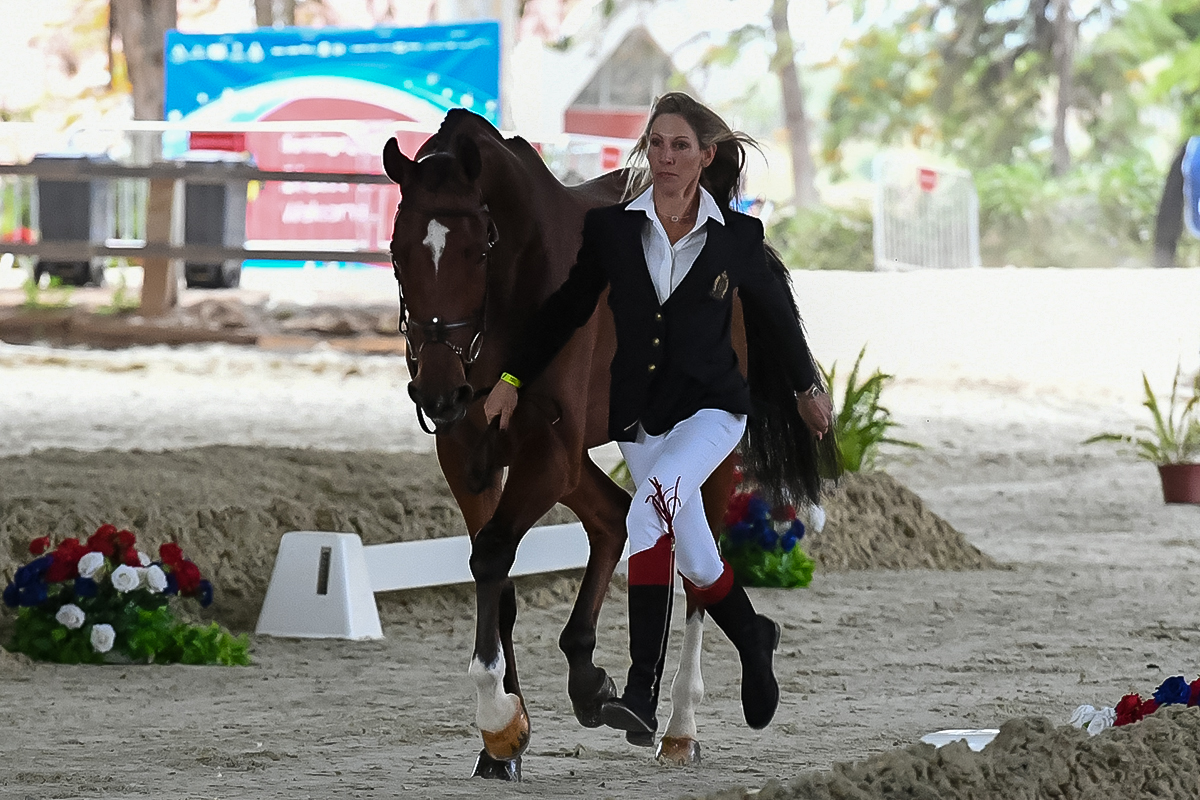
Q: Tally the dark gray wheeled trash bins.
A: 2